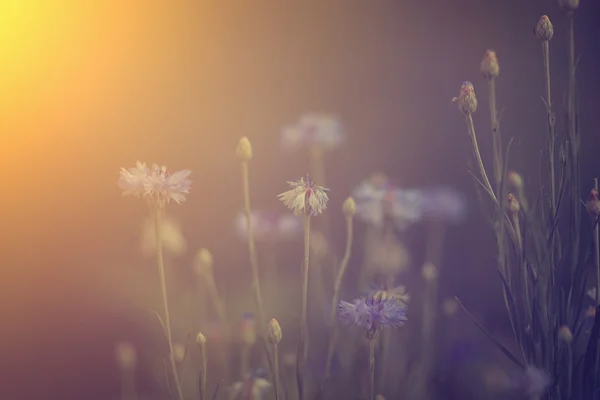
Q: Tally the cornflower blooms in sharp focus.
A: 3